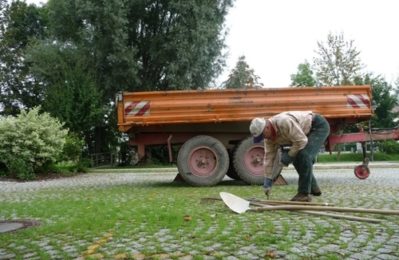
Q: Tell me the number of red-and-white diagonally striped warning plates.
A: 2